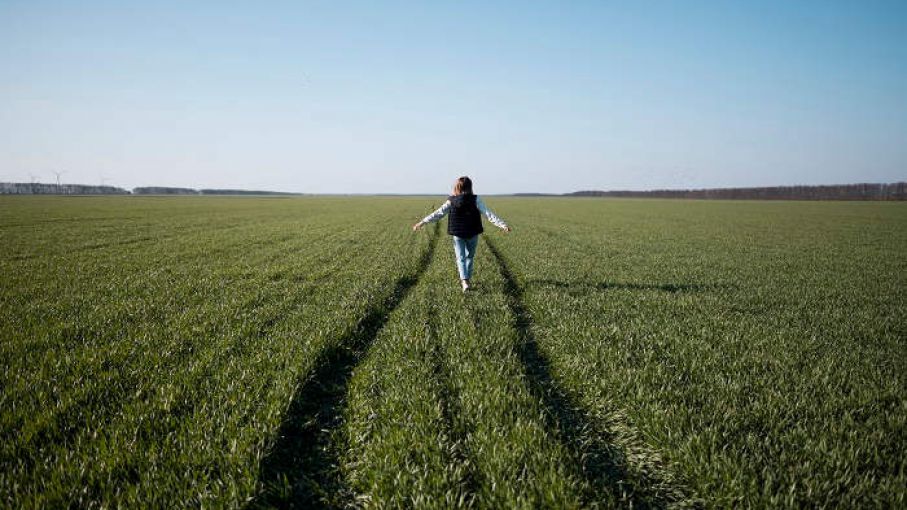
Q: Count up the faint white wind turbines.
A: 3